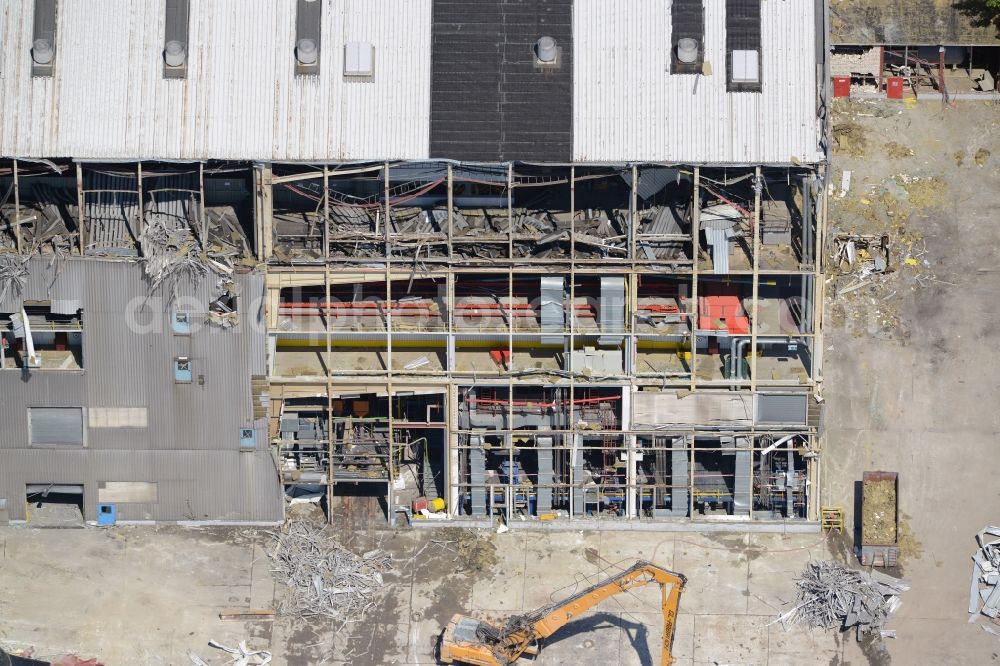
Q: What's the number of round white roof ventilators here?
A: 5